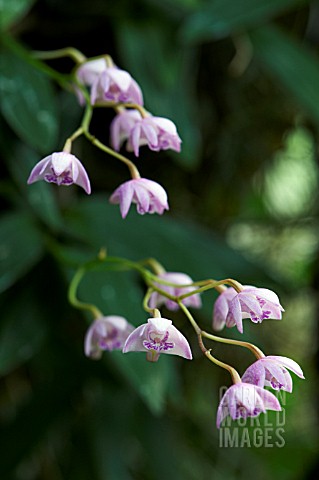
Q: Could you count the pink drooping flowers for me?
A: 13